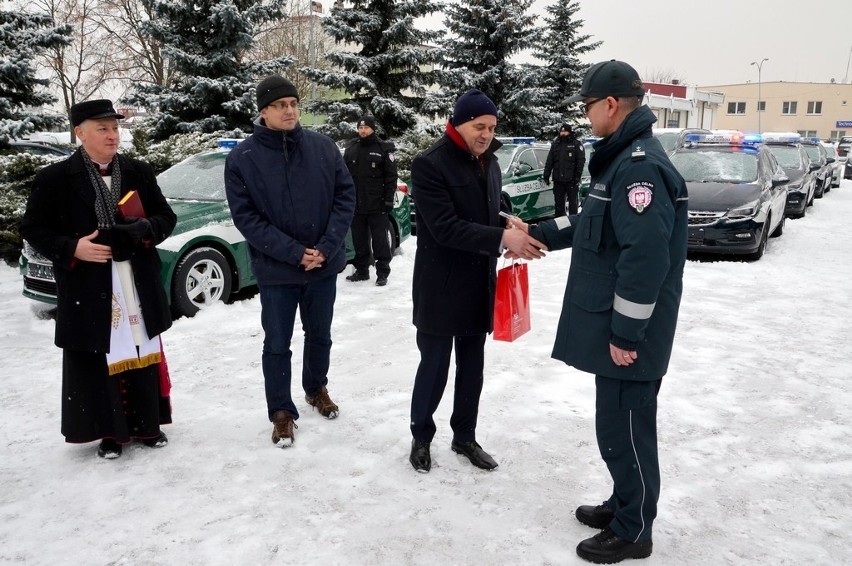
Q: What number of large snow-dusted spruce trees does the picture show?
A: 5